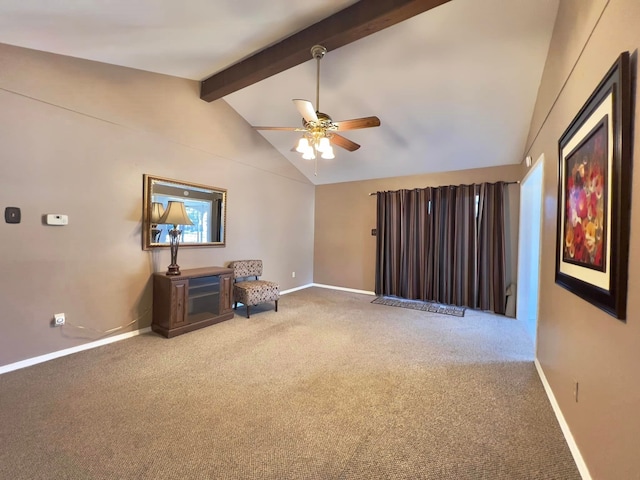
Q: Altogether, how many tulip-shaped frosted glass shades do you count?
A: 4